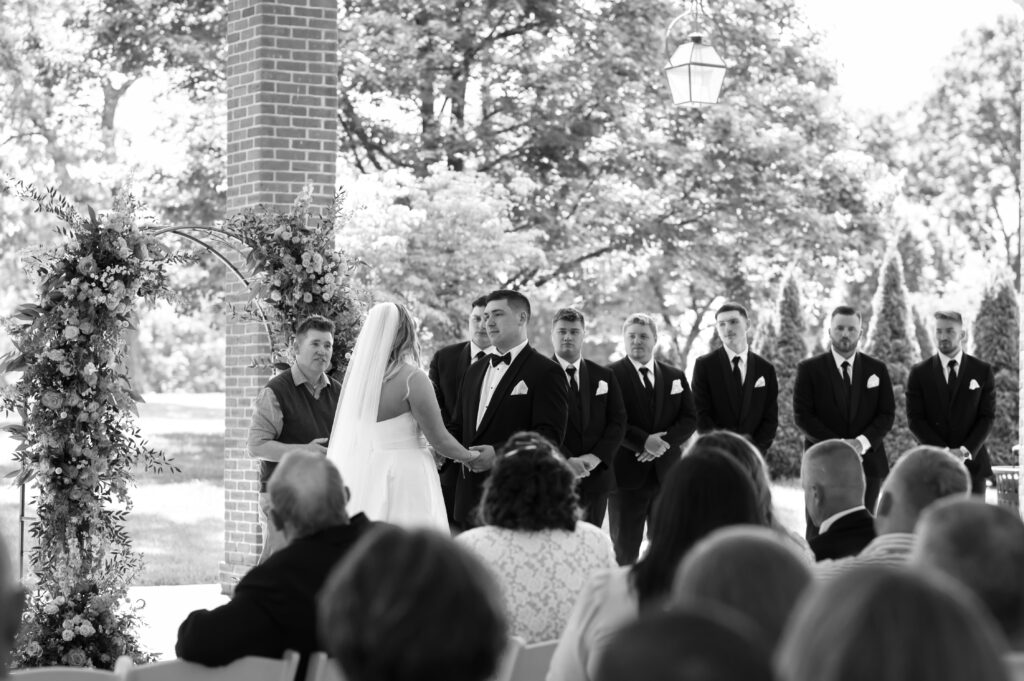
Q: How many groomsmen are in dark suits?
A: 6